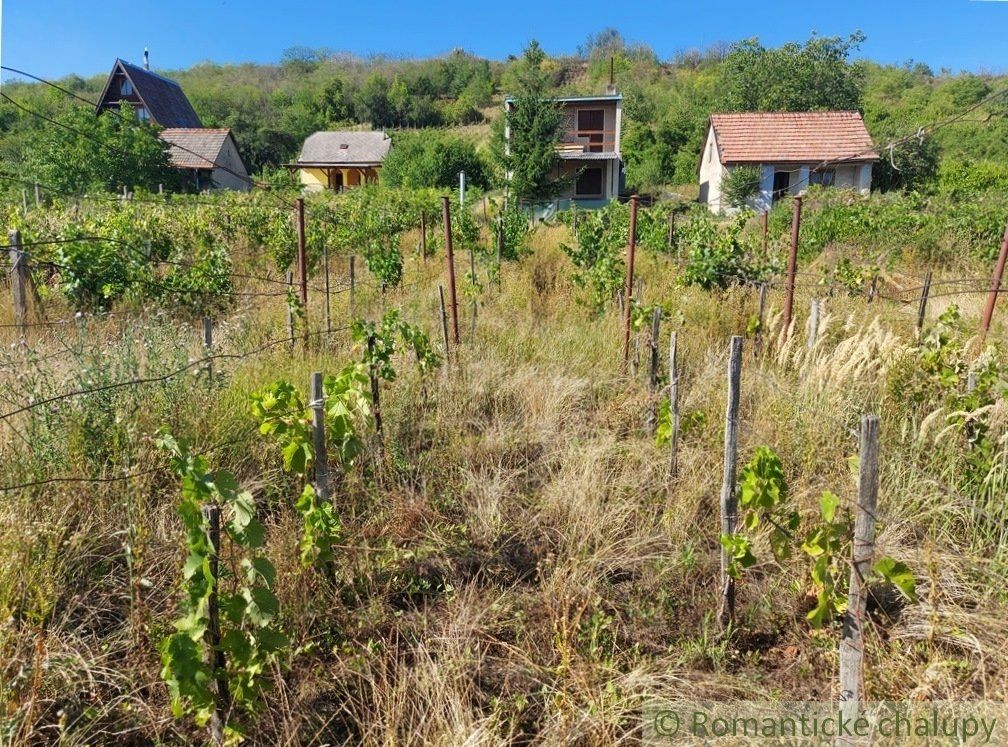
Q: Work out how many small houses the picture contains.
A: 5